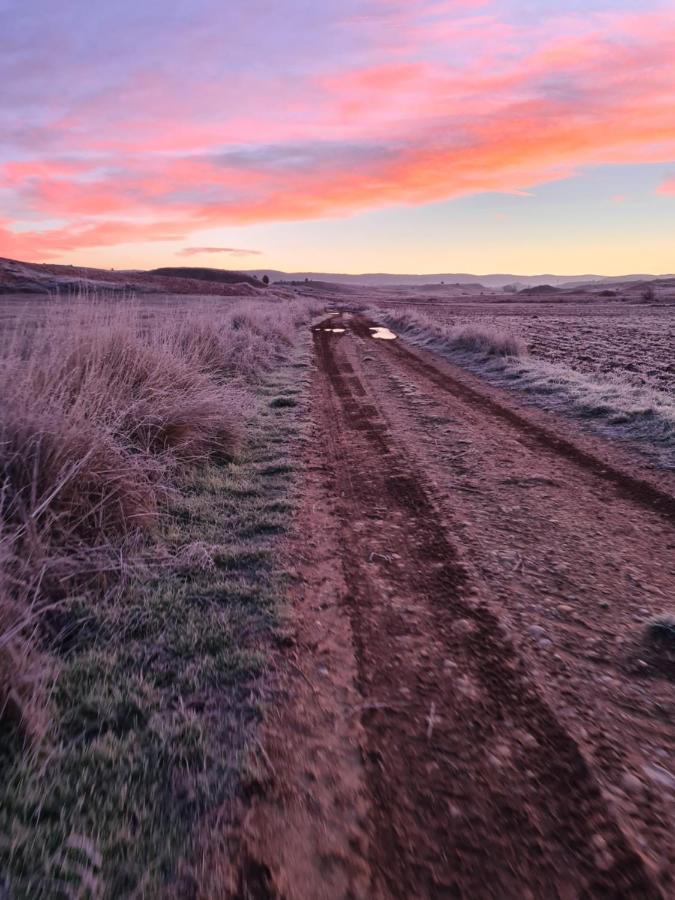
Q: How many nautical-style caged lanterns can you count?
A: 0